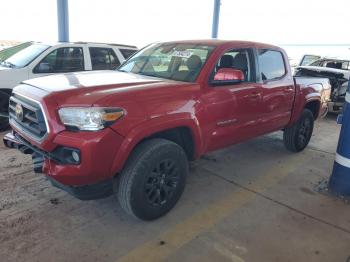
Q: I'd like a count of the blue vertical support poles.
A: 3